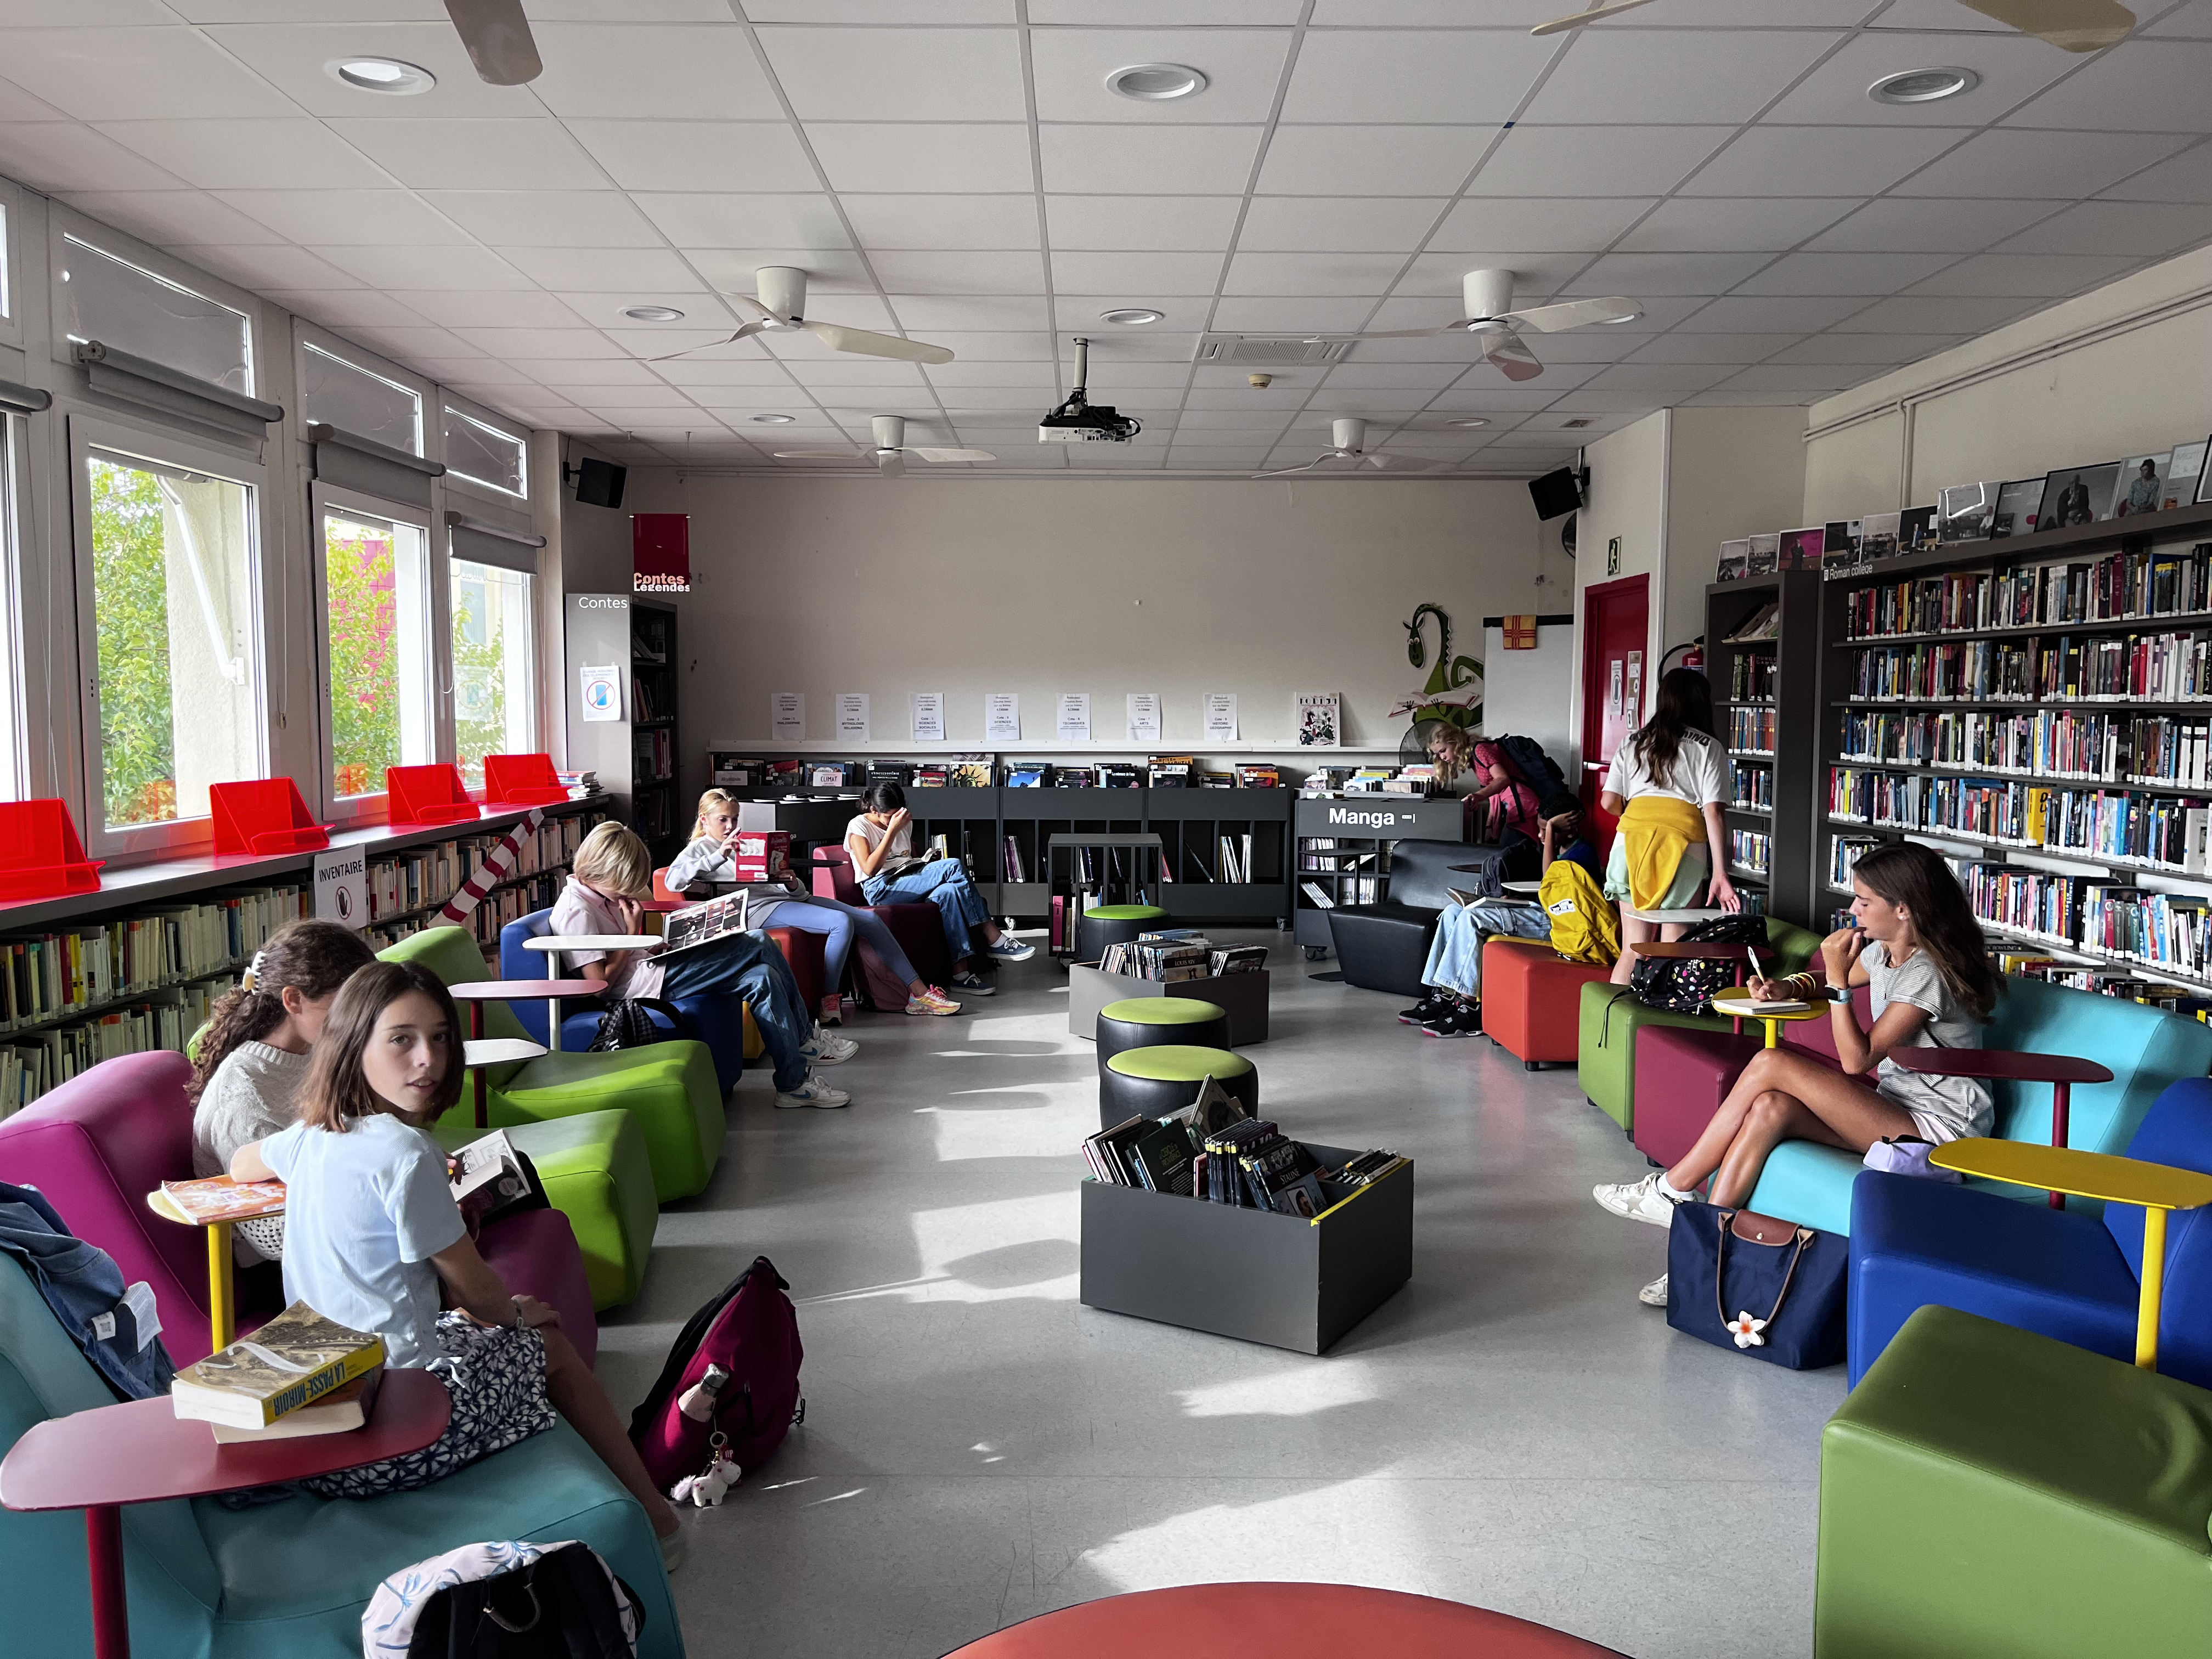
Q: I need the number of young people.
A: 9